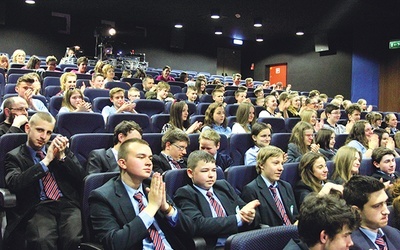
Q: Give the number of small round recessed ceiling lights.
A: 7